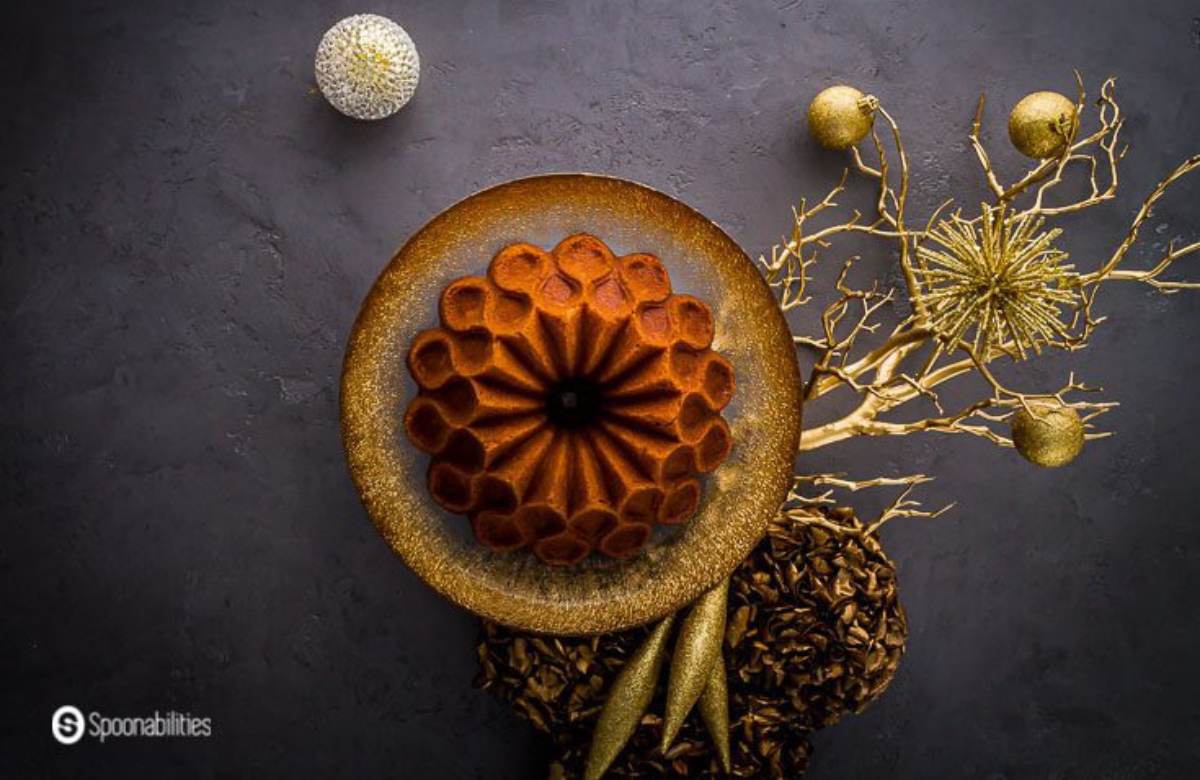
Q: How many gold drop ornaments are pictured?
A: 3